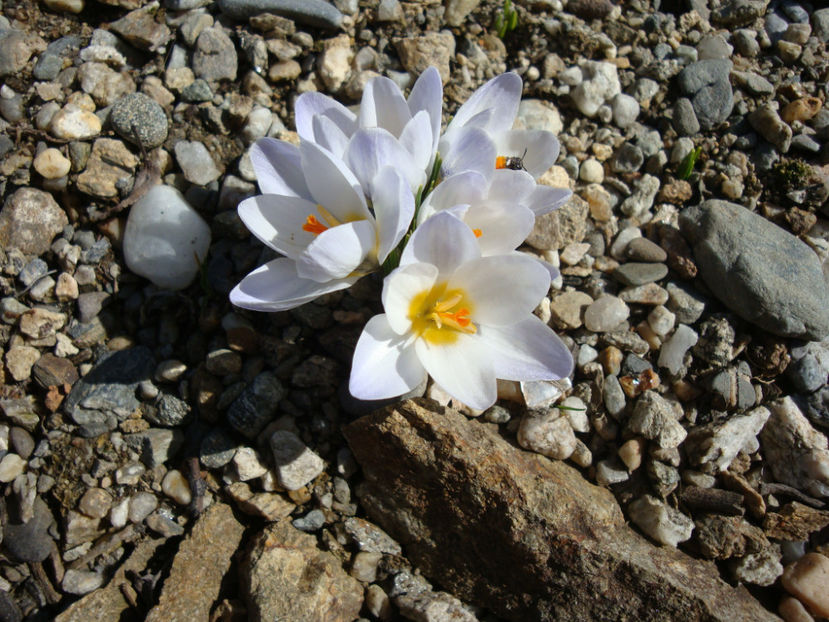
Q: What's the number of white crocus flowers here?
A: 5